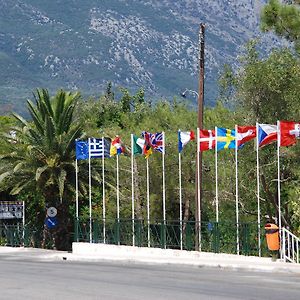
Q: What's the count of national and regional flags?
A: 13